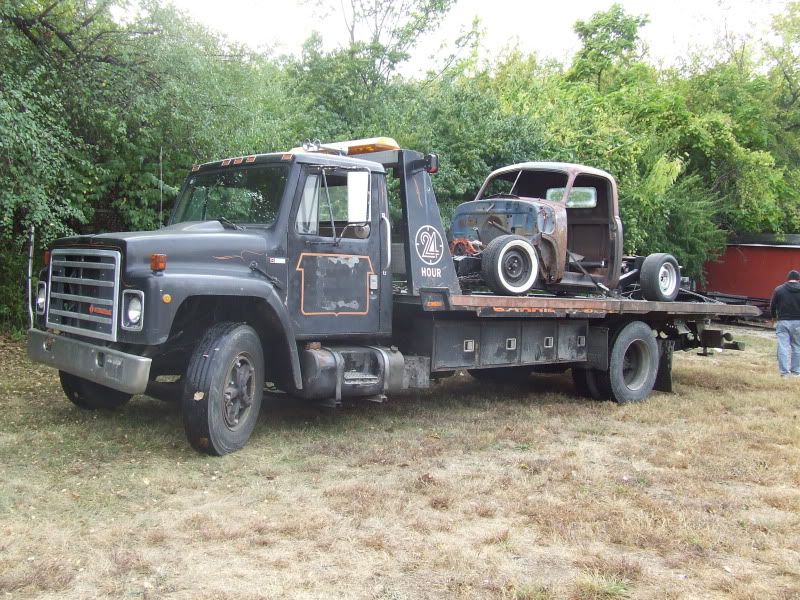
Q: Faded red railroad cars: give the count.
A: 1